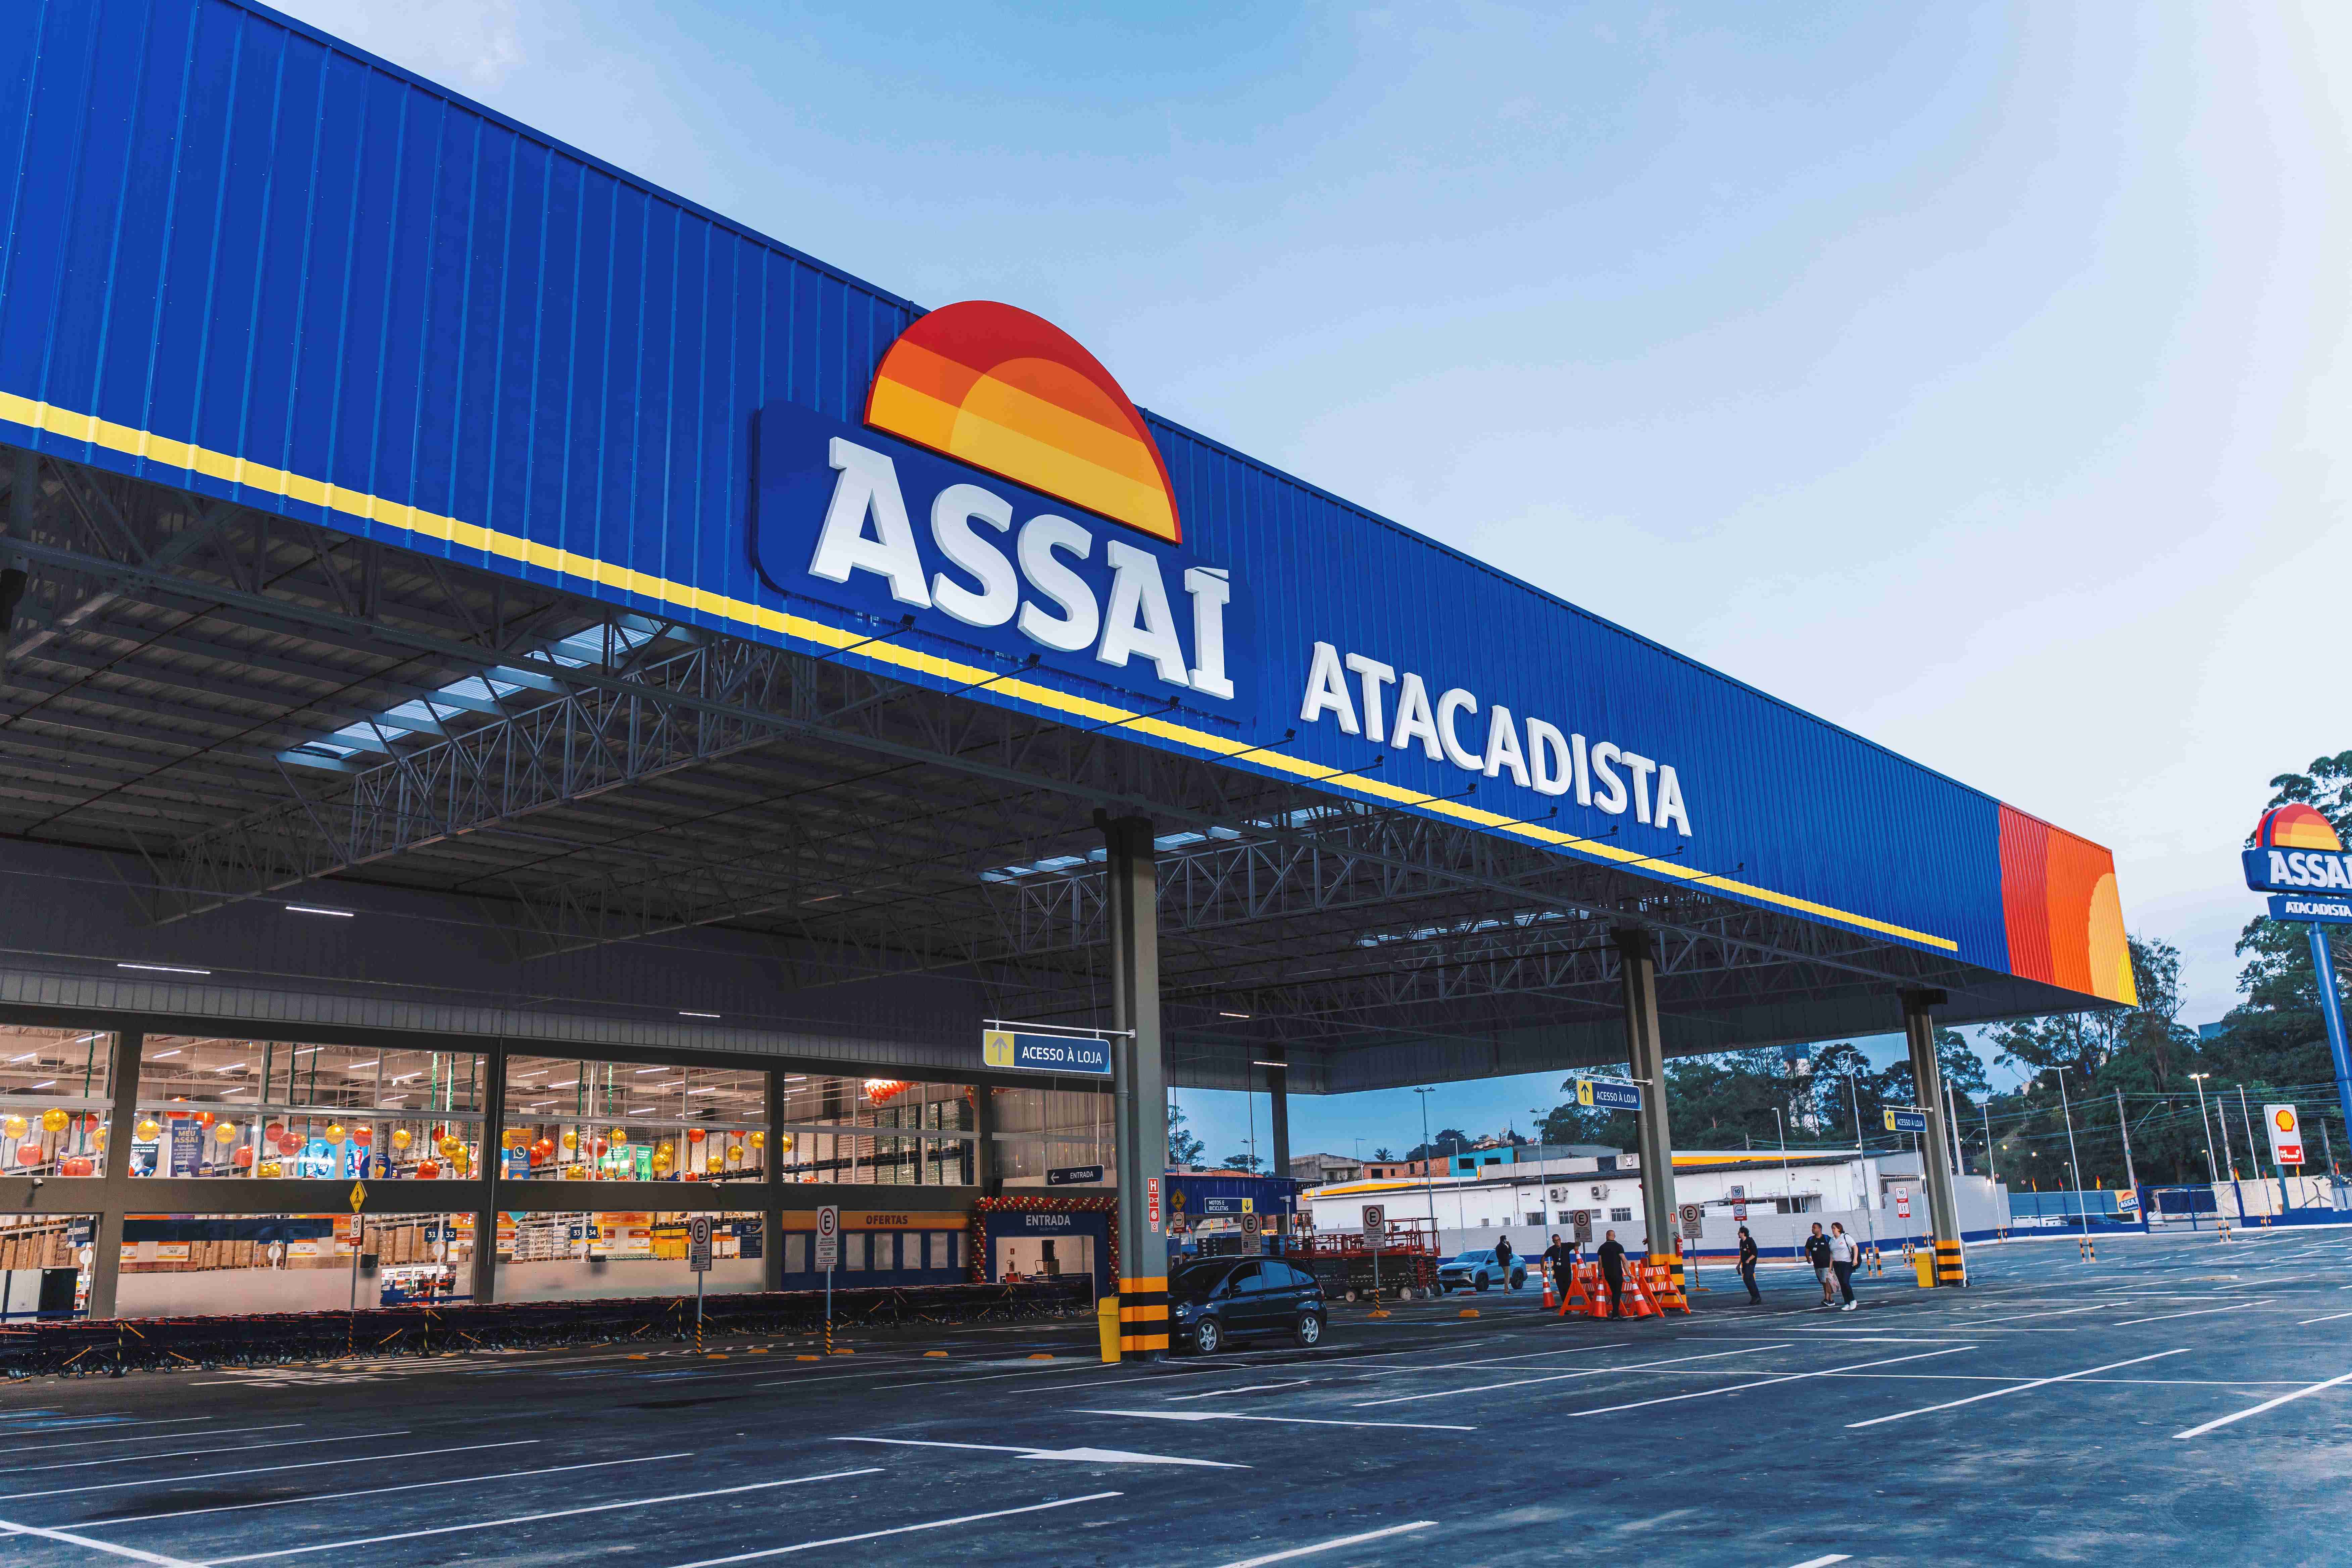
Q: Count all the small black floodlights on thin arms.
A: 10